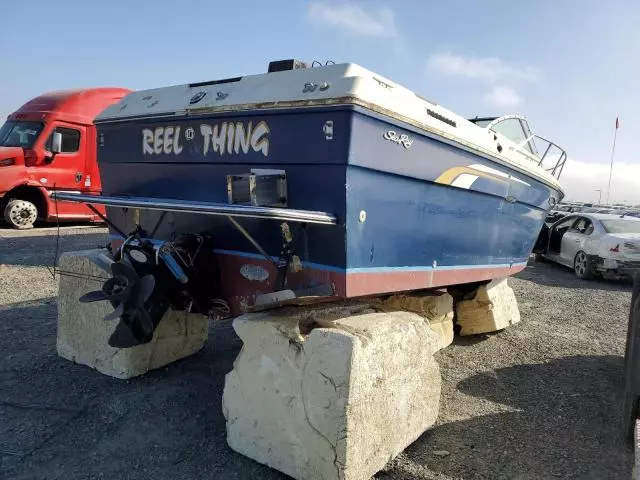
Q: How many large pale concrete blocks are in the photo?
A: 4